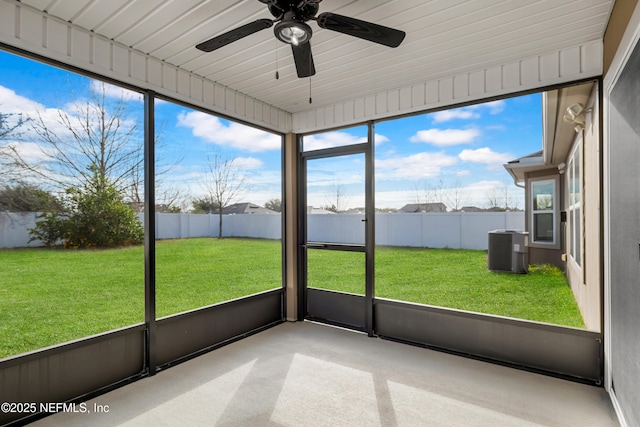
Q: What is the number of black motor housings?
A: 1